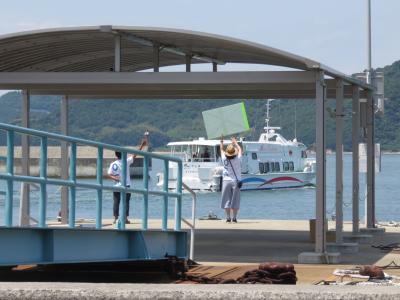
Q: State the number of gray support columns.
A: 6